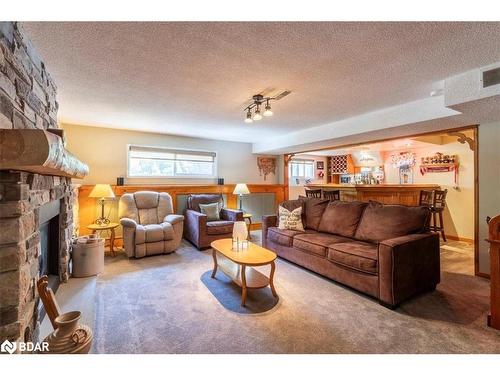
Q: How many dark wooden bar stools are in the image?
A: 4